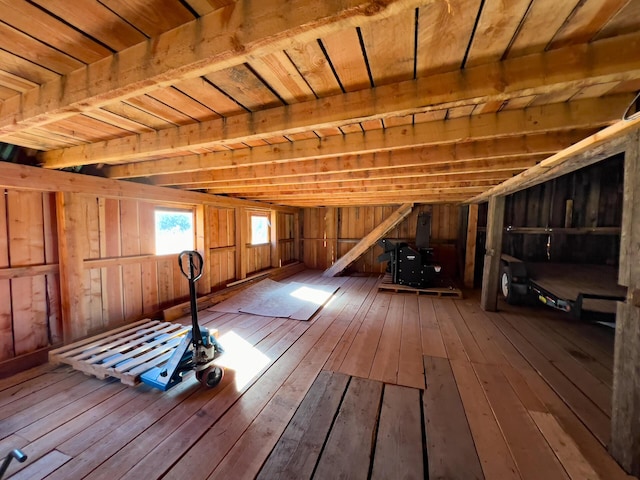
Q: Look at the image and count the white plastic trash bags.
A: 0